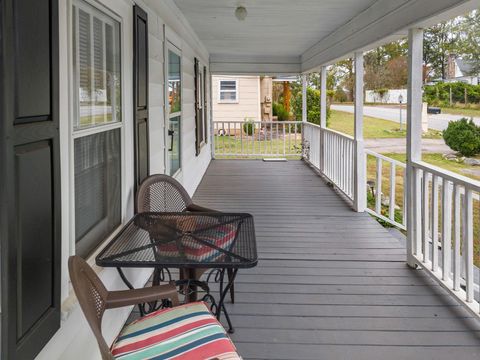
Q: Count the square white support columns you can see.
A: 4